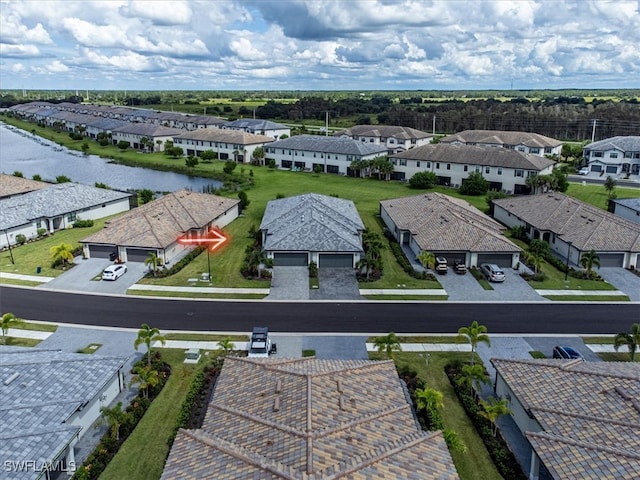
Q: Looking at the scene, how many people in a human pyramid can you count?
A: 0